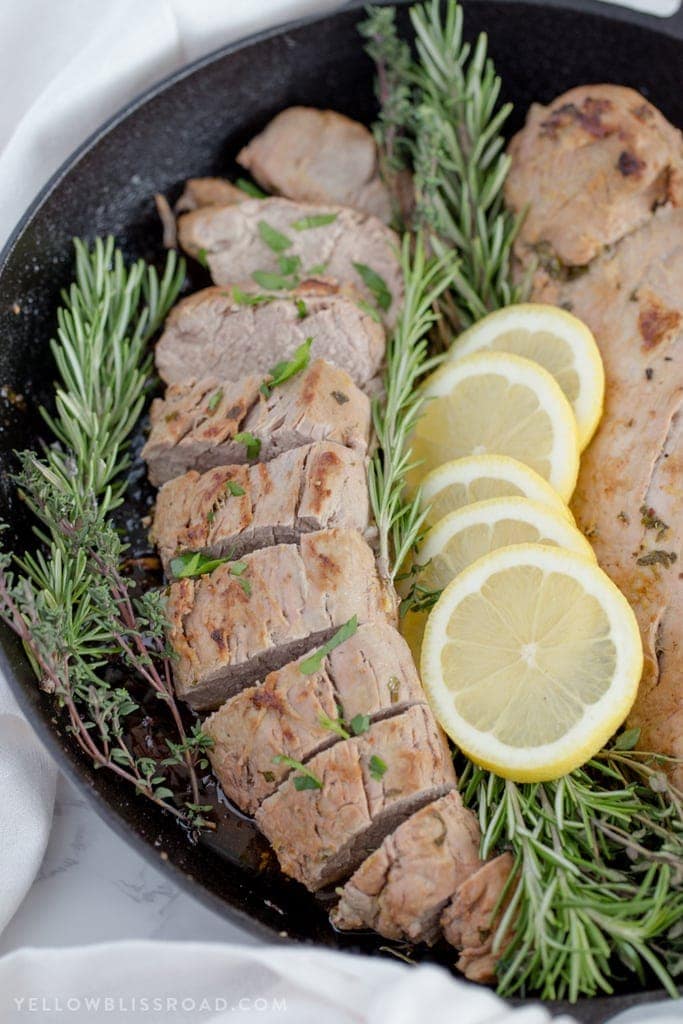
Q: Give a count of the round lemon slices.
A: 5